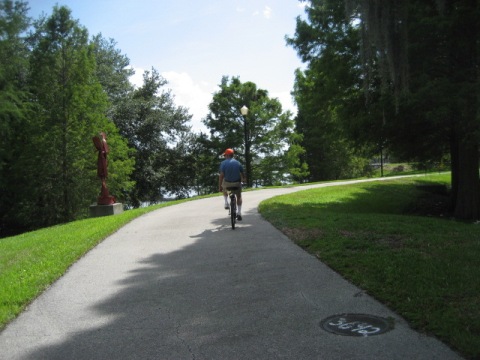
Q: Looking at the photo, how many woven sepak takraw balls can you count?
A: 0